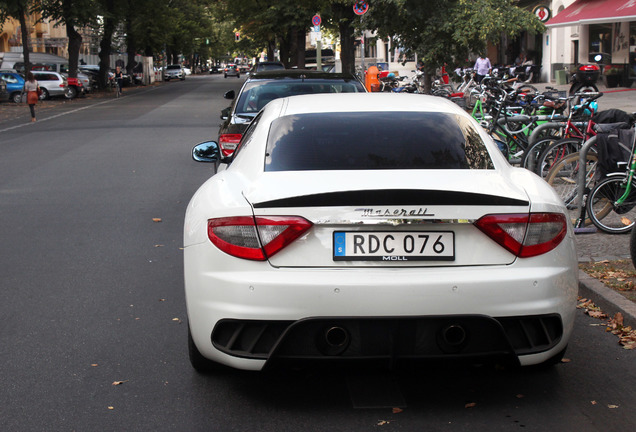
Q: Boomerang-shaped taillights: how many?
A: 2